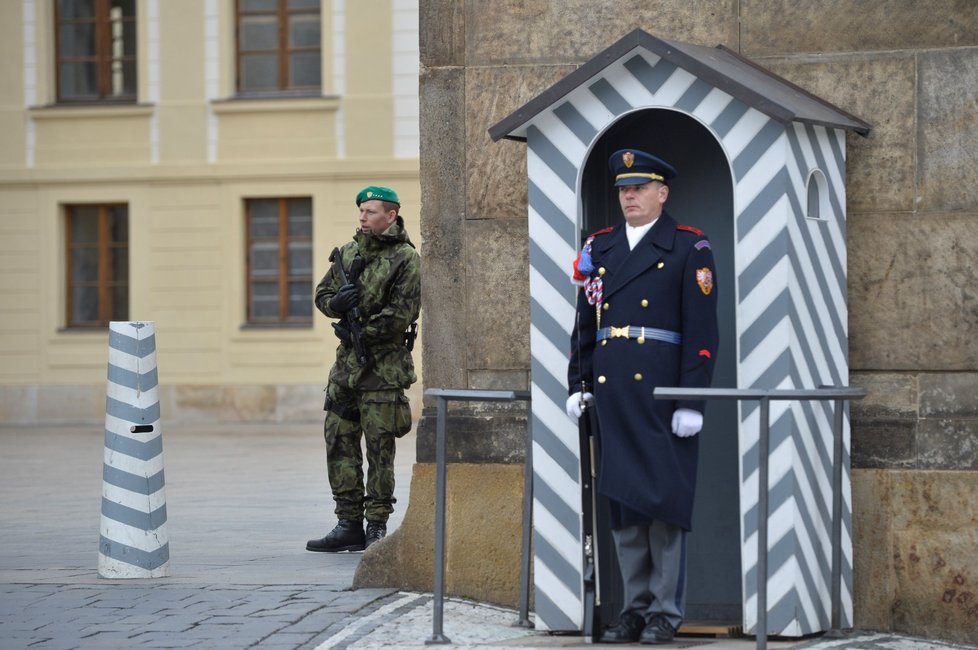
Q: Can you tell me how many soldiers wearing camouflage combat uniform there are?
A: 1